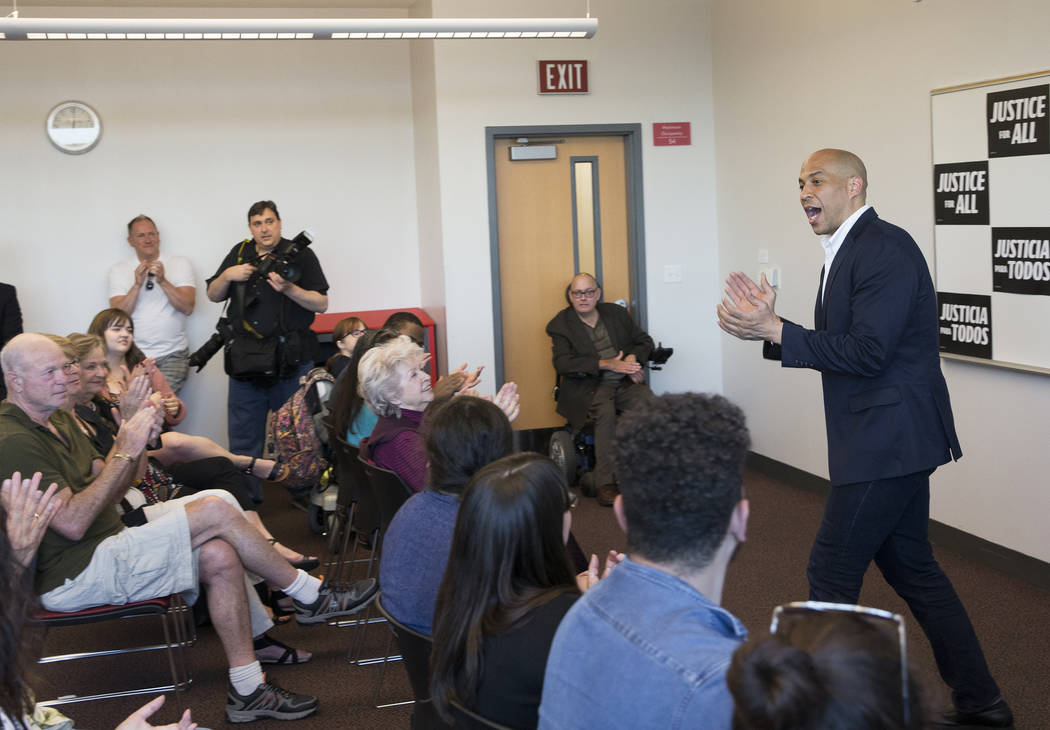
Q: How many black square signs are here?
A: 4